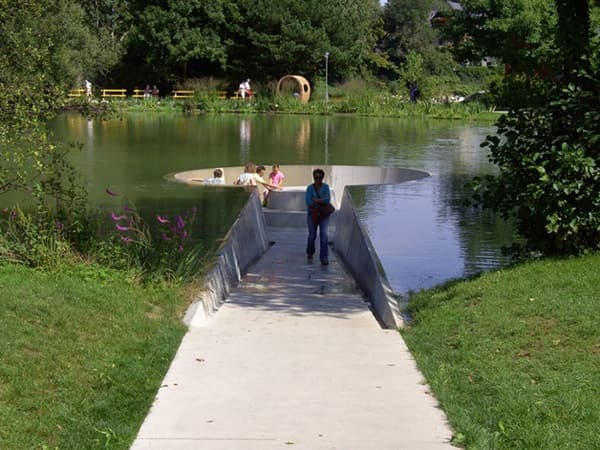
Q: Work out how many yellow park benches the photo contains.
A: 6